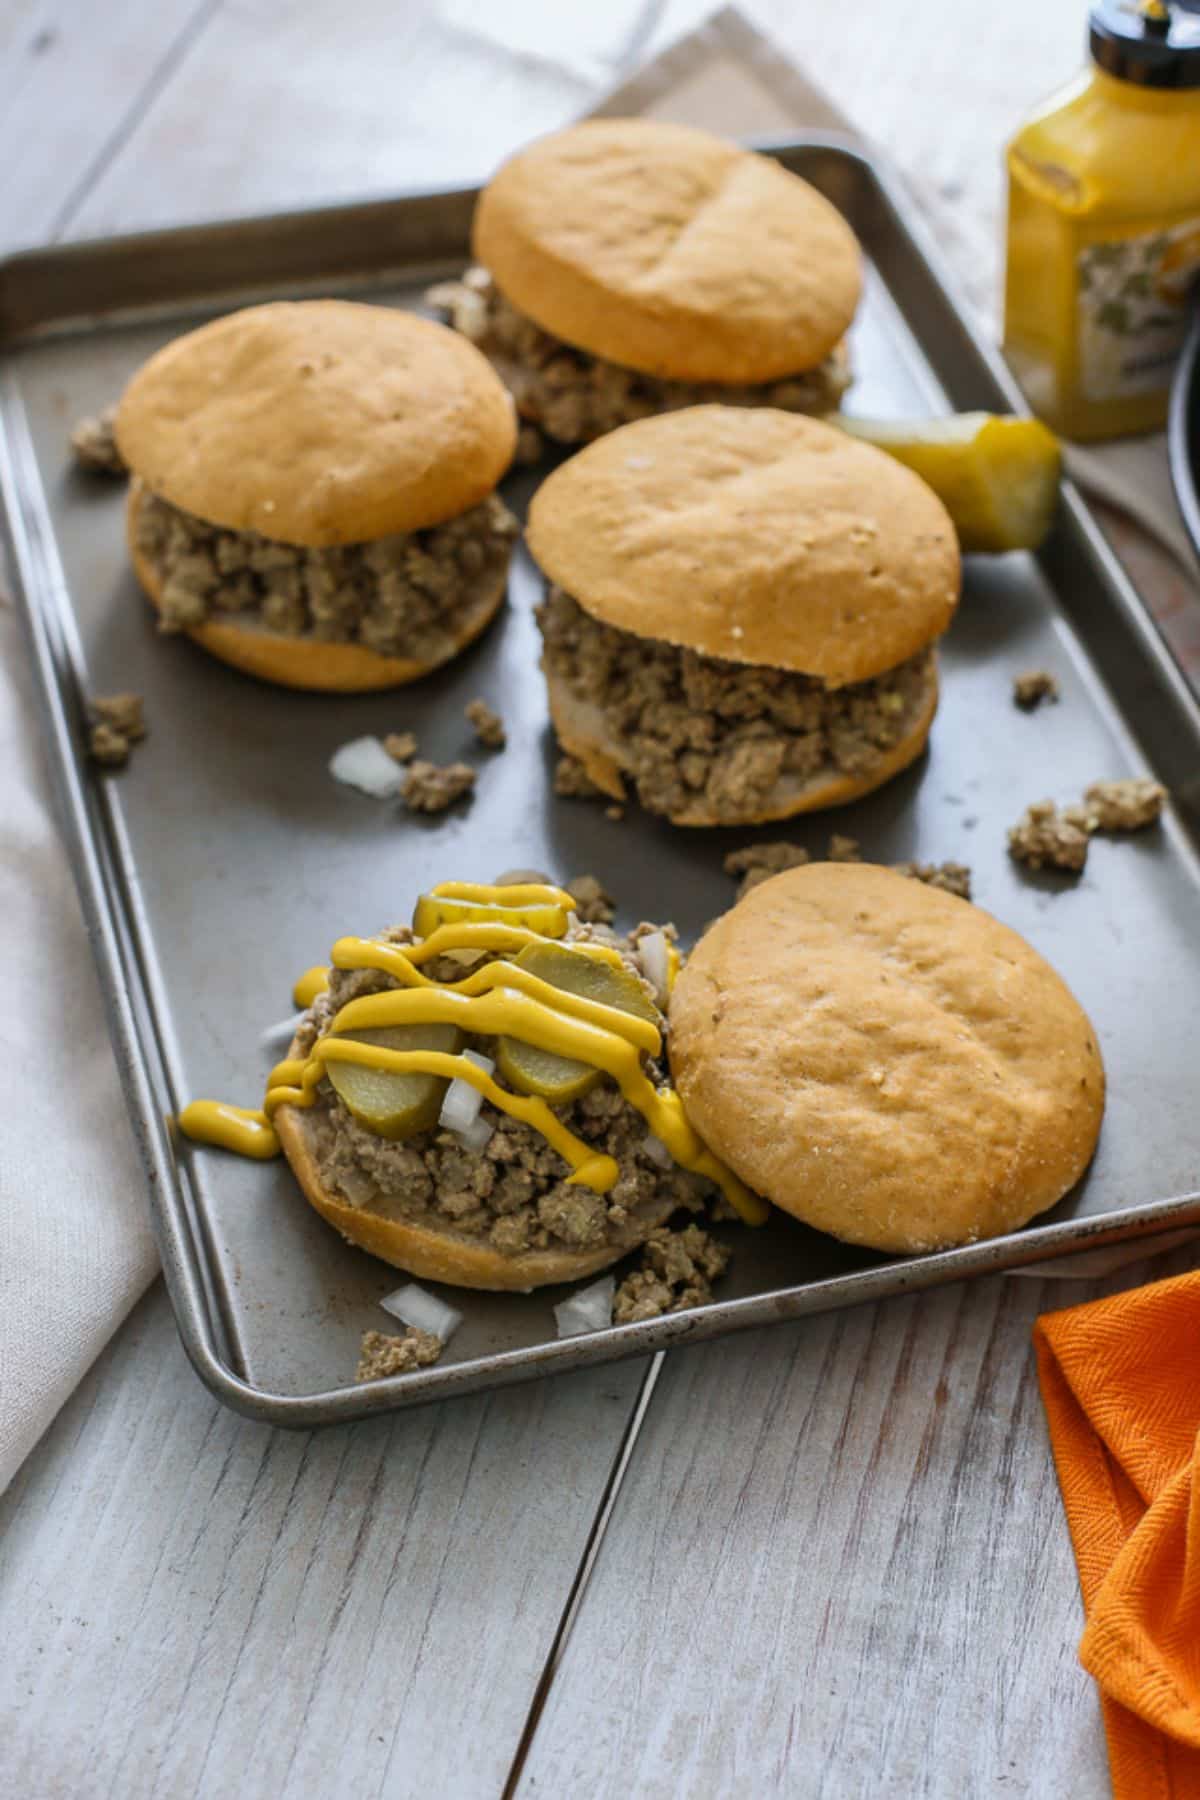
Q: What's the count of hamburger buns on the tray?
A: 4